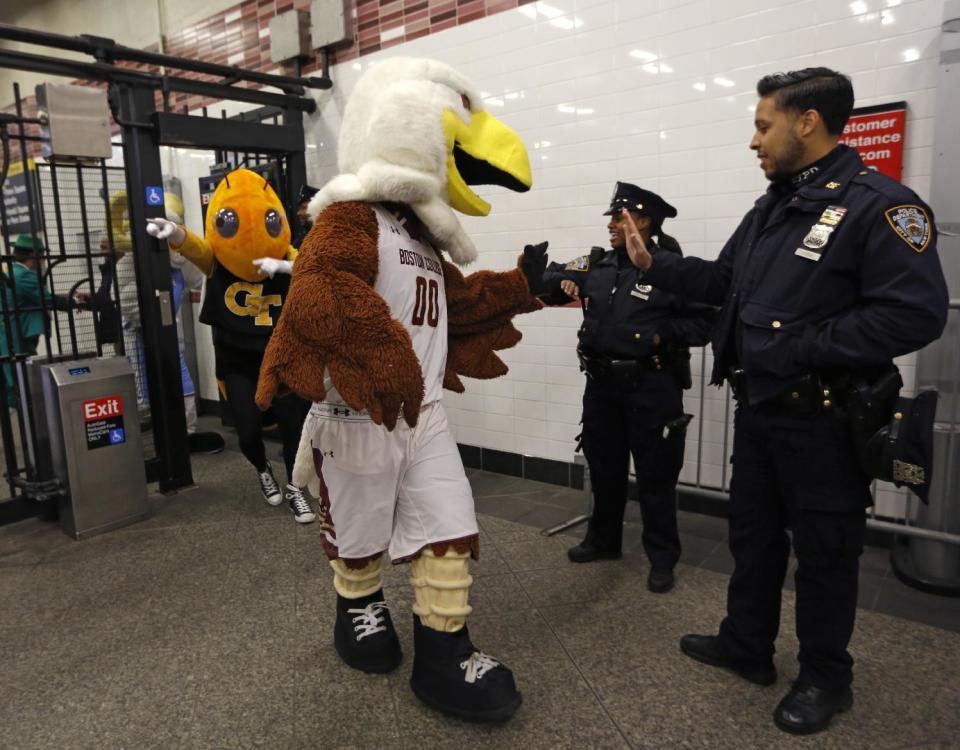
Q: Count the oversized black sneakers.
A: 2